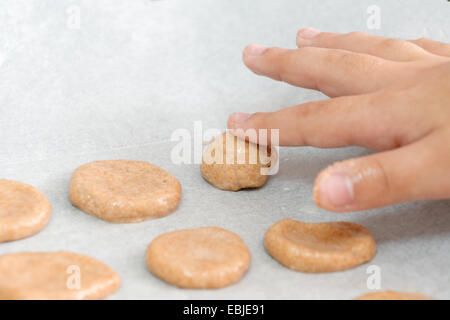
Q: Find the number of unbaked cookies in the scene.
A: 7